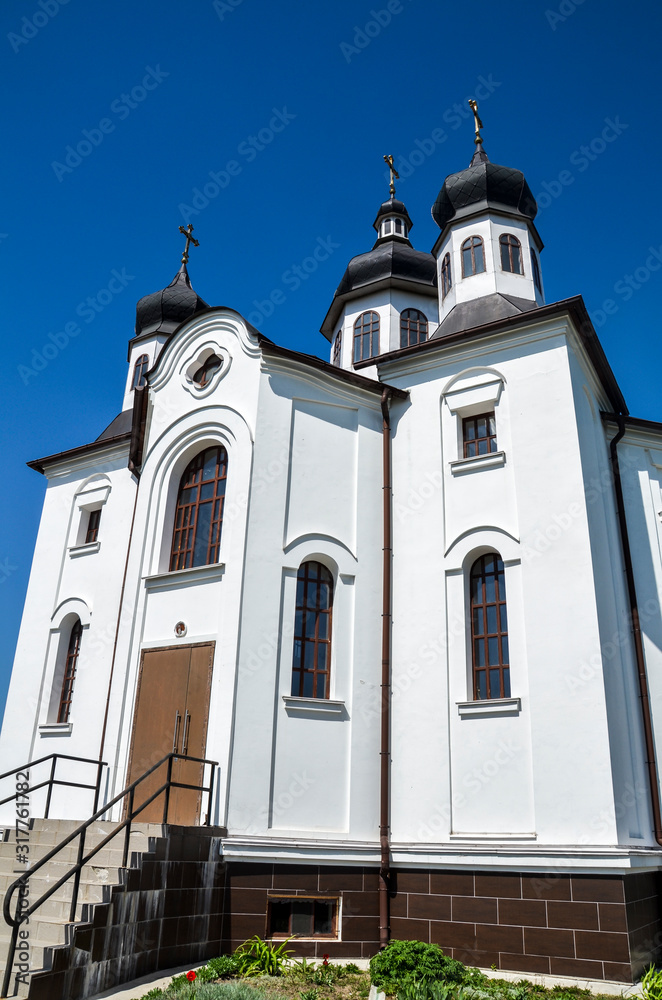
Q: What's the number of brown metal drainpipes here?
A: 3